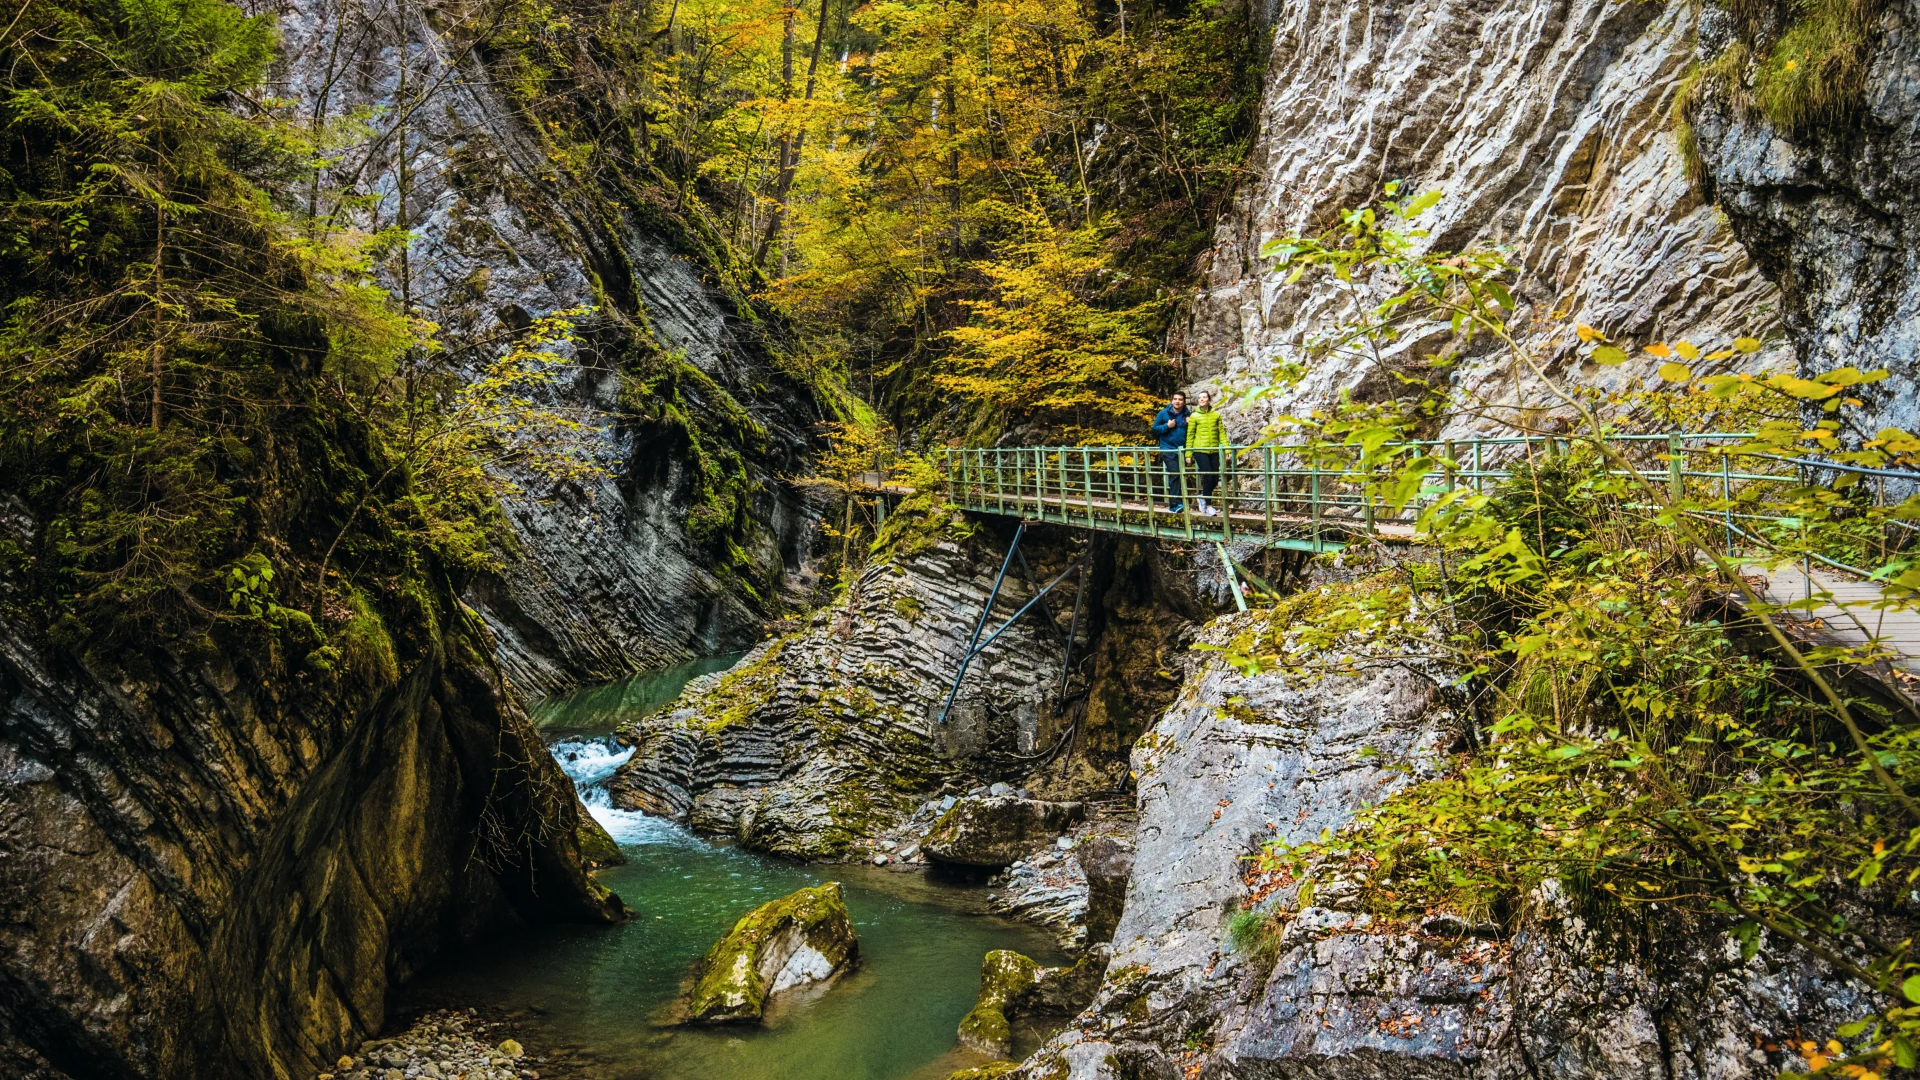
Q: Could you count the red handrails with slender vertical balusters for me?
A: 0